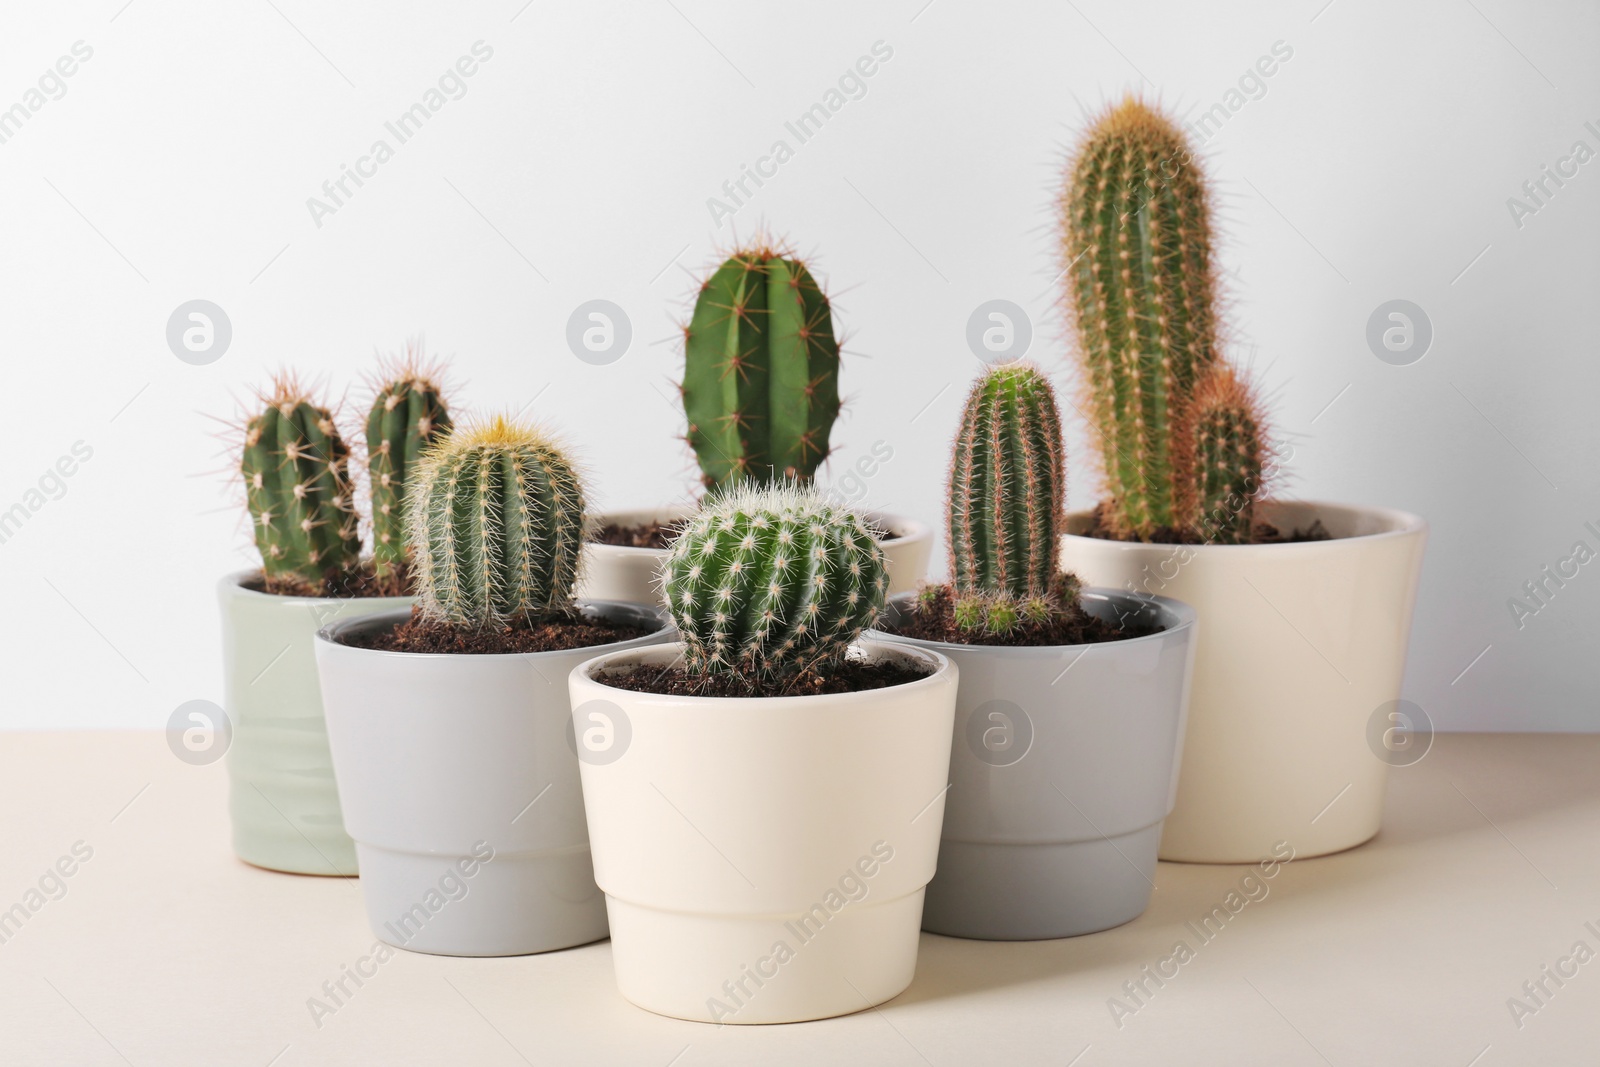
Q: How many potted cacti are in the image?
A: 6